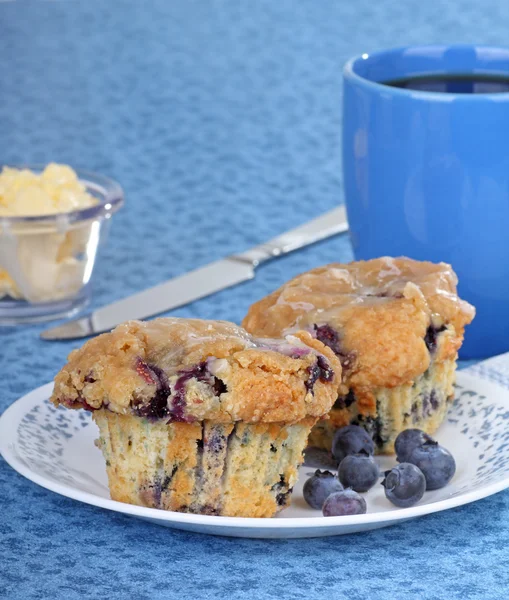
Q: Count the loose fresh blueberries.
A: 7